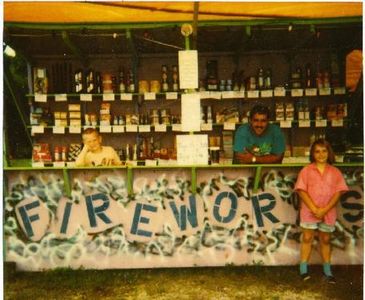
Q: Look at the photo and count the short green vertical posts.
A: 4